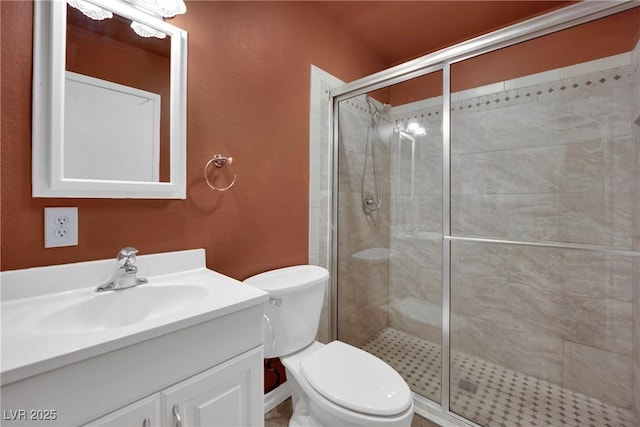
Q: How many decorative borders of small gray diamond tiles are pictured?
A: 1